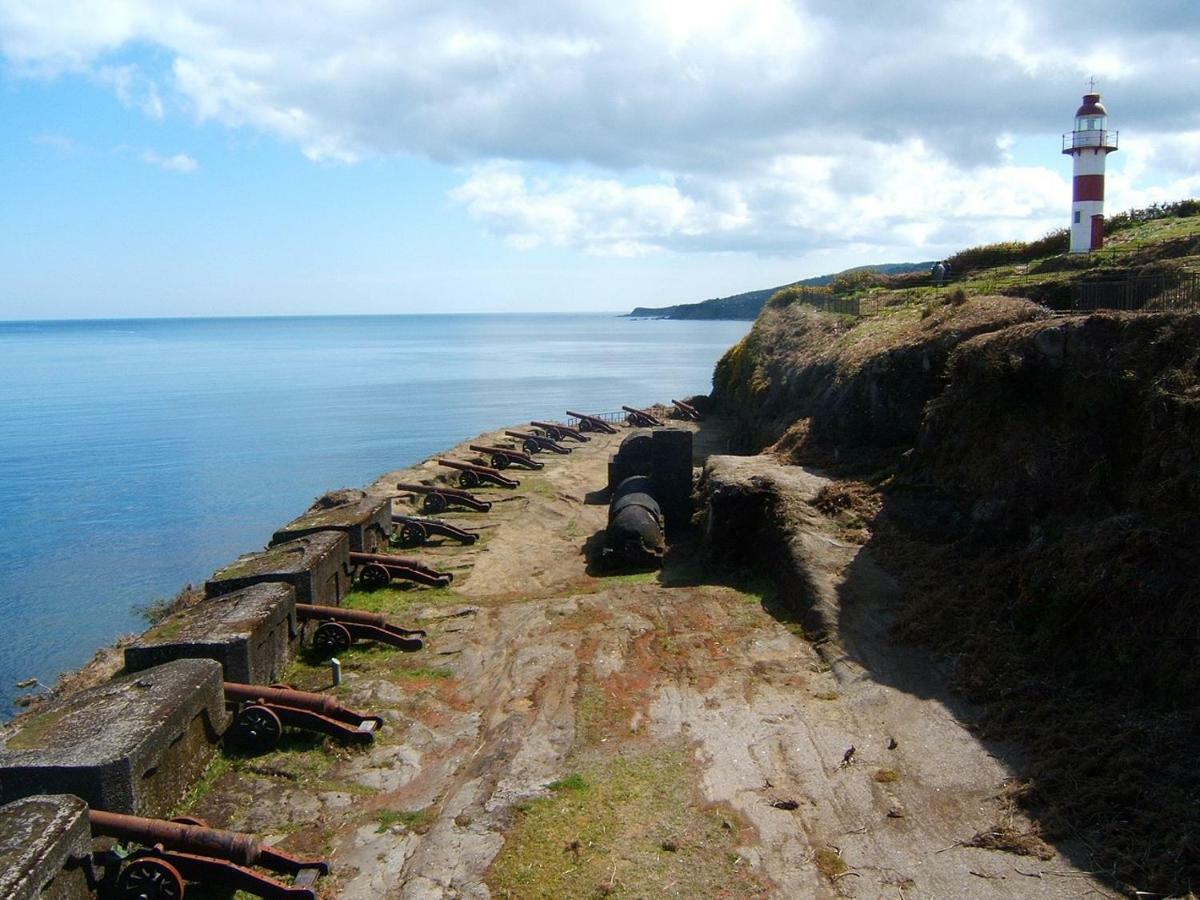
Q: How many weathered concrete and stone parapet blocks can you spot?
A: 5